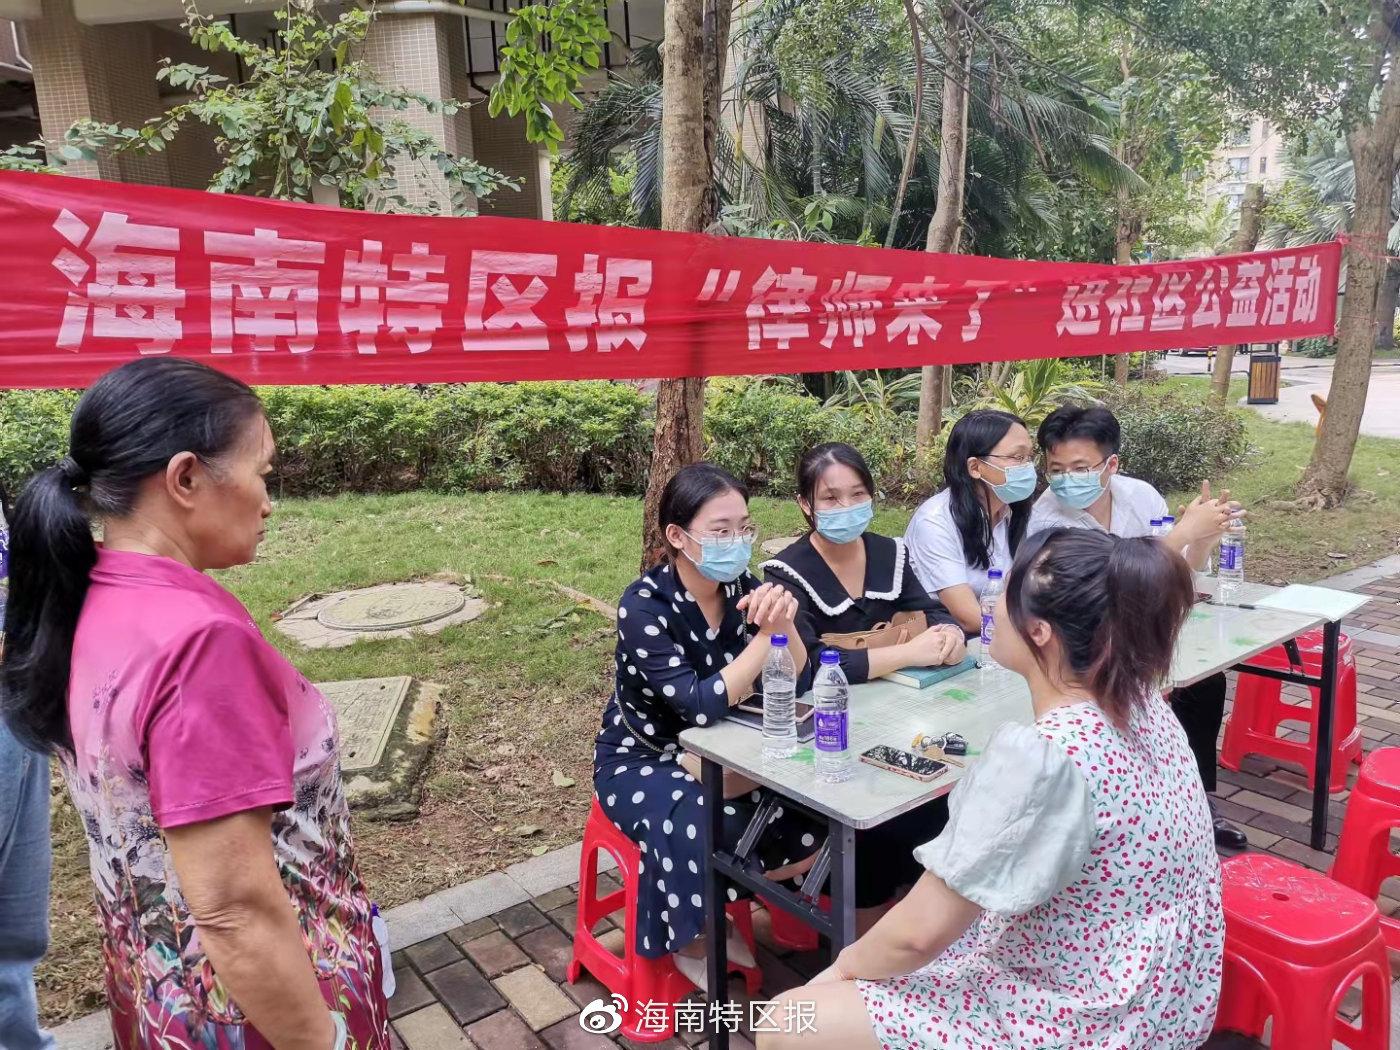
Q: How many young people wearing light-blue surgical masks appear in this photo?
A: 4